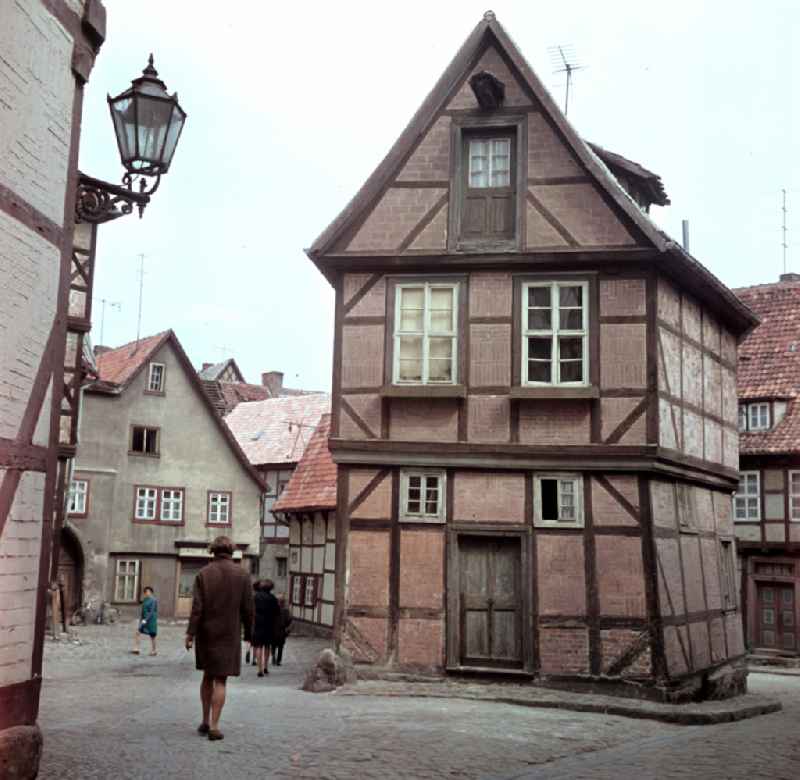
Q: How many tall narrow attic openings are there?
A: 1